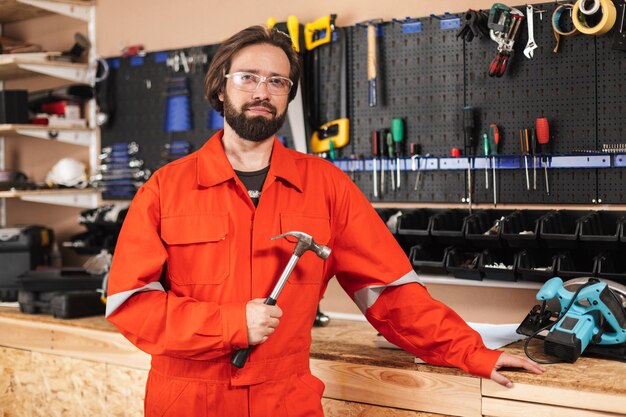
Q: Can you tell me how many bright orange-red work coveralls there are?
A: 1